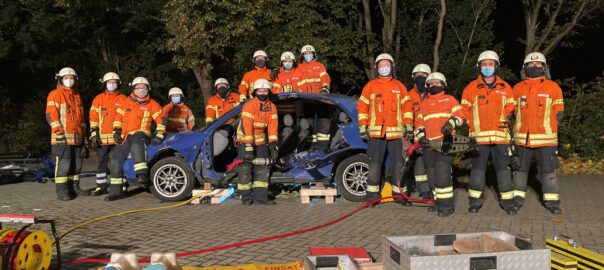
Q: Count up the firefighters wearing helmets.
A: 14